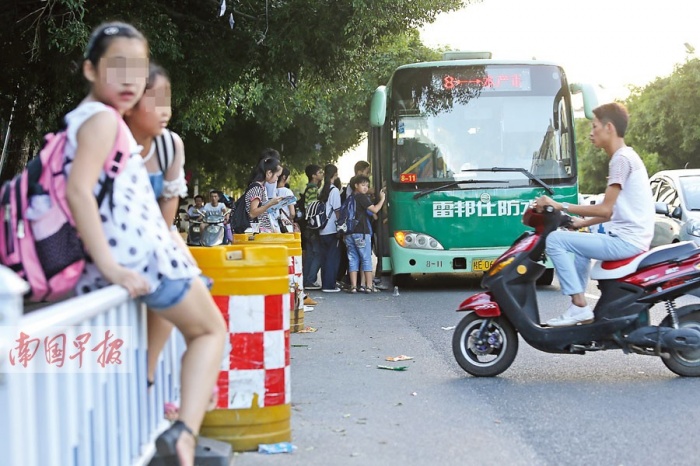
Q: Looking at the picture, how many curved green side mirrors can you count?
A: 2